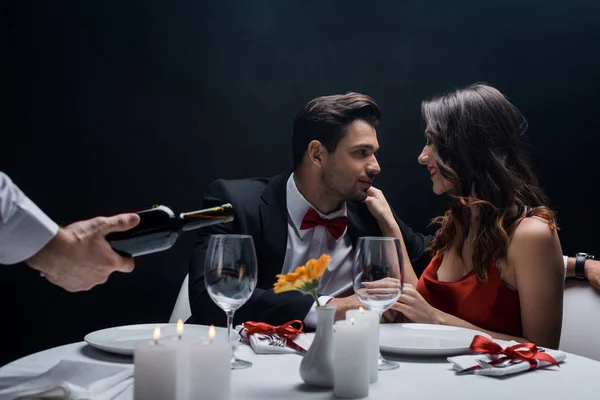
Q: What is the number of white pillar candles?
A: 5